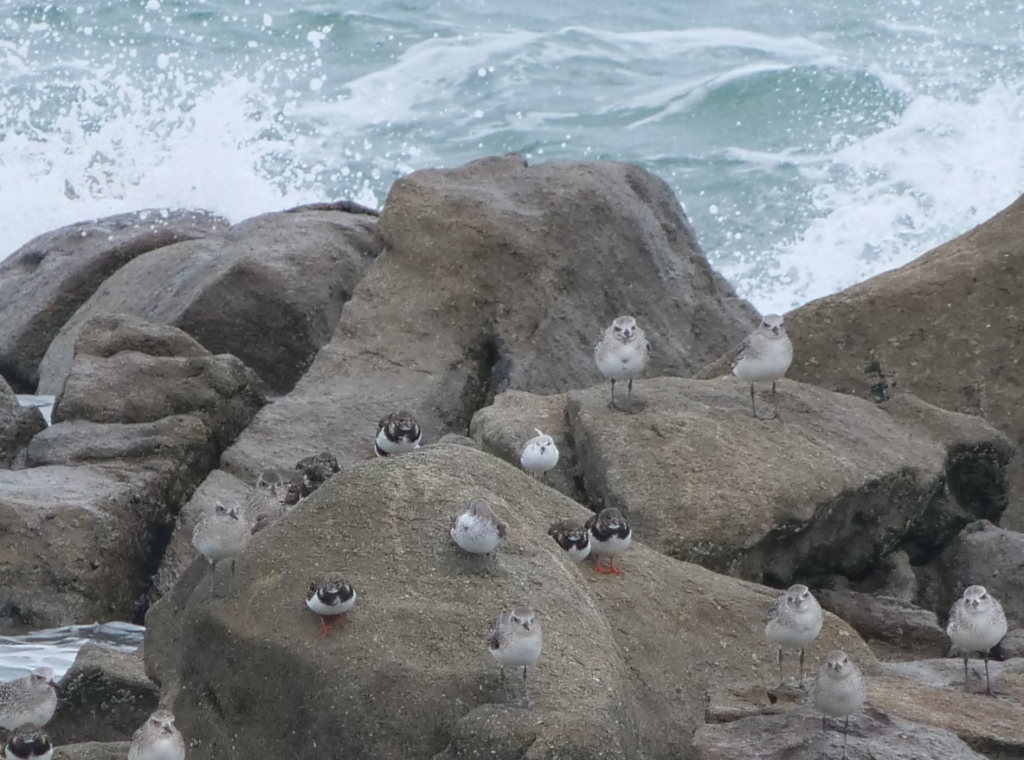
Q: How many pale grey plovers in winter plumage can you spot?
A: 11